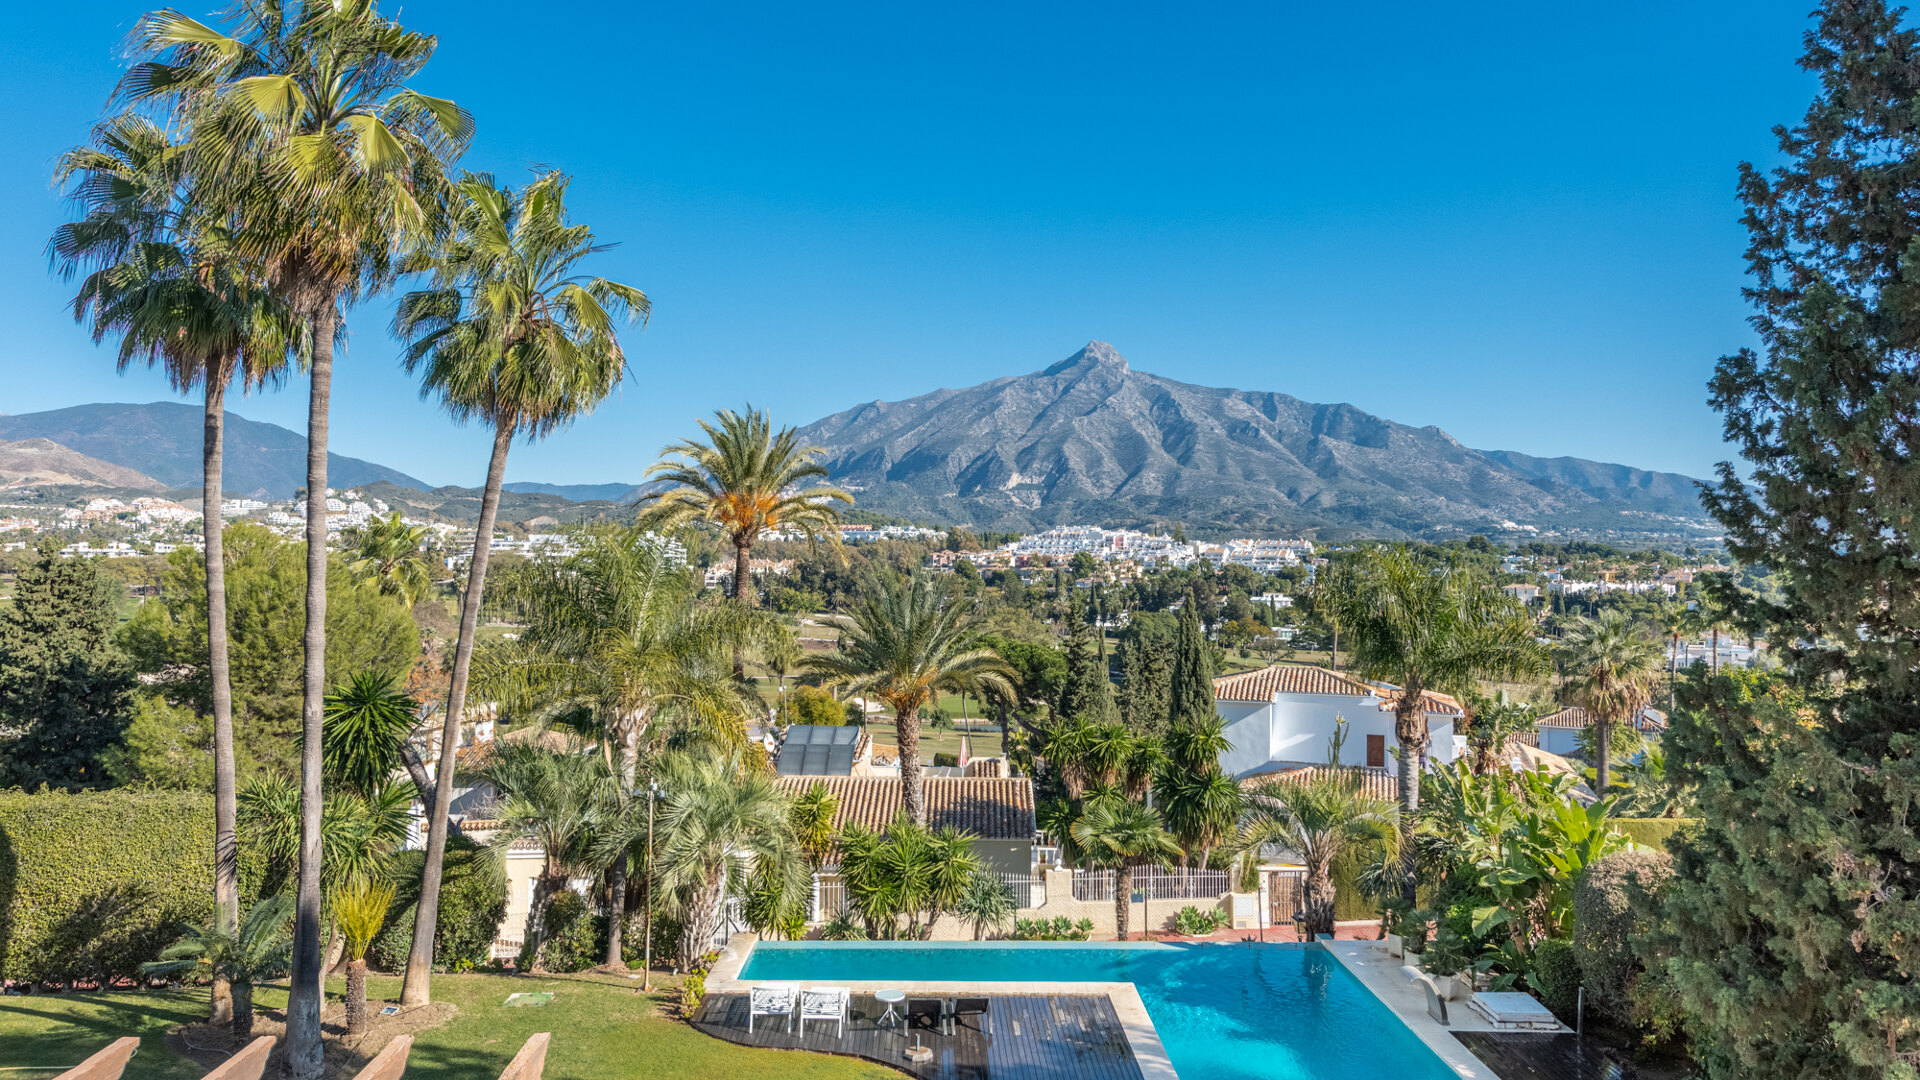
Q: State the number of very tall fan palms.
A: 3